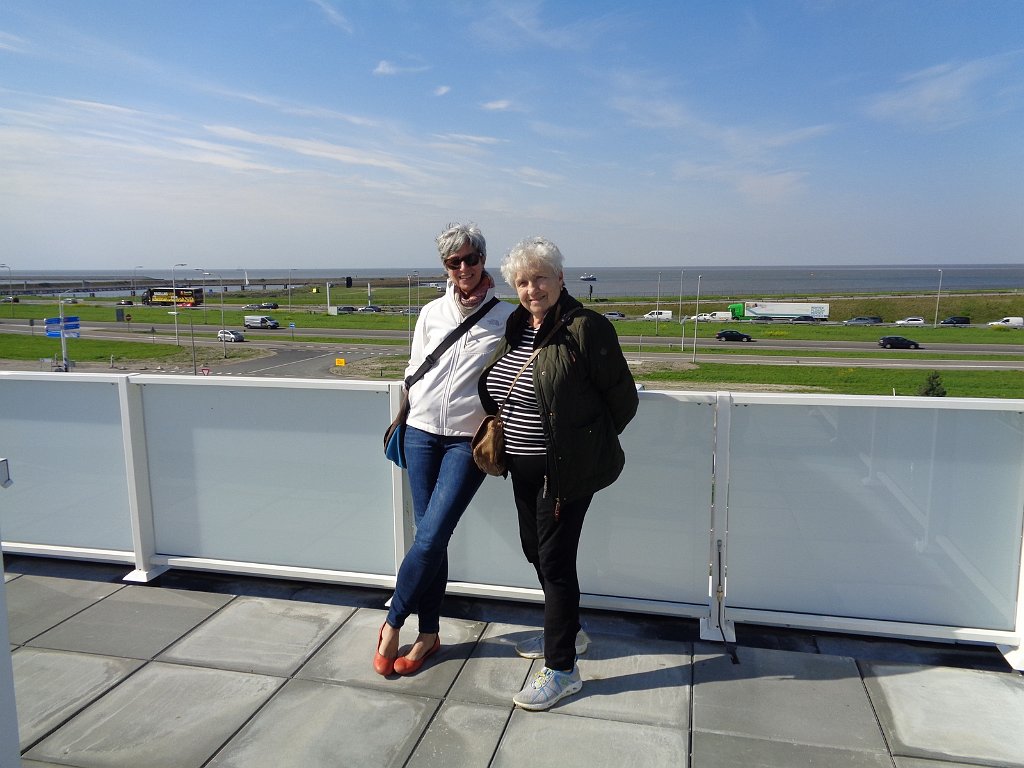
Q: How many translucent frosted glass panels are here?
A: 4